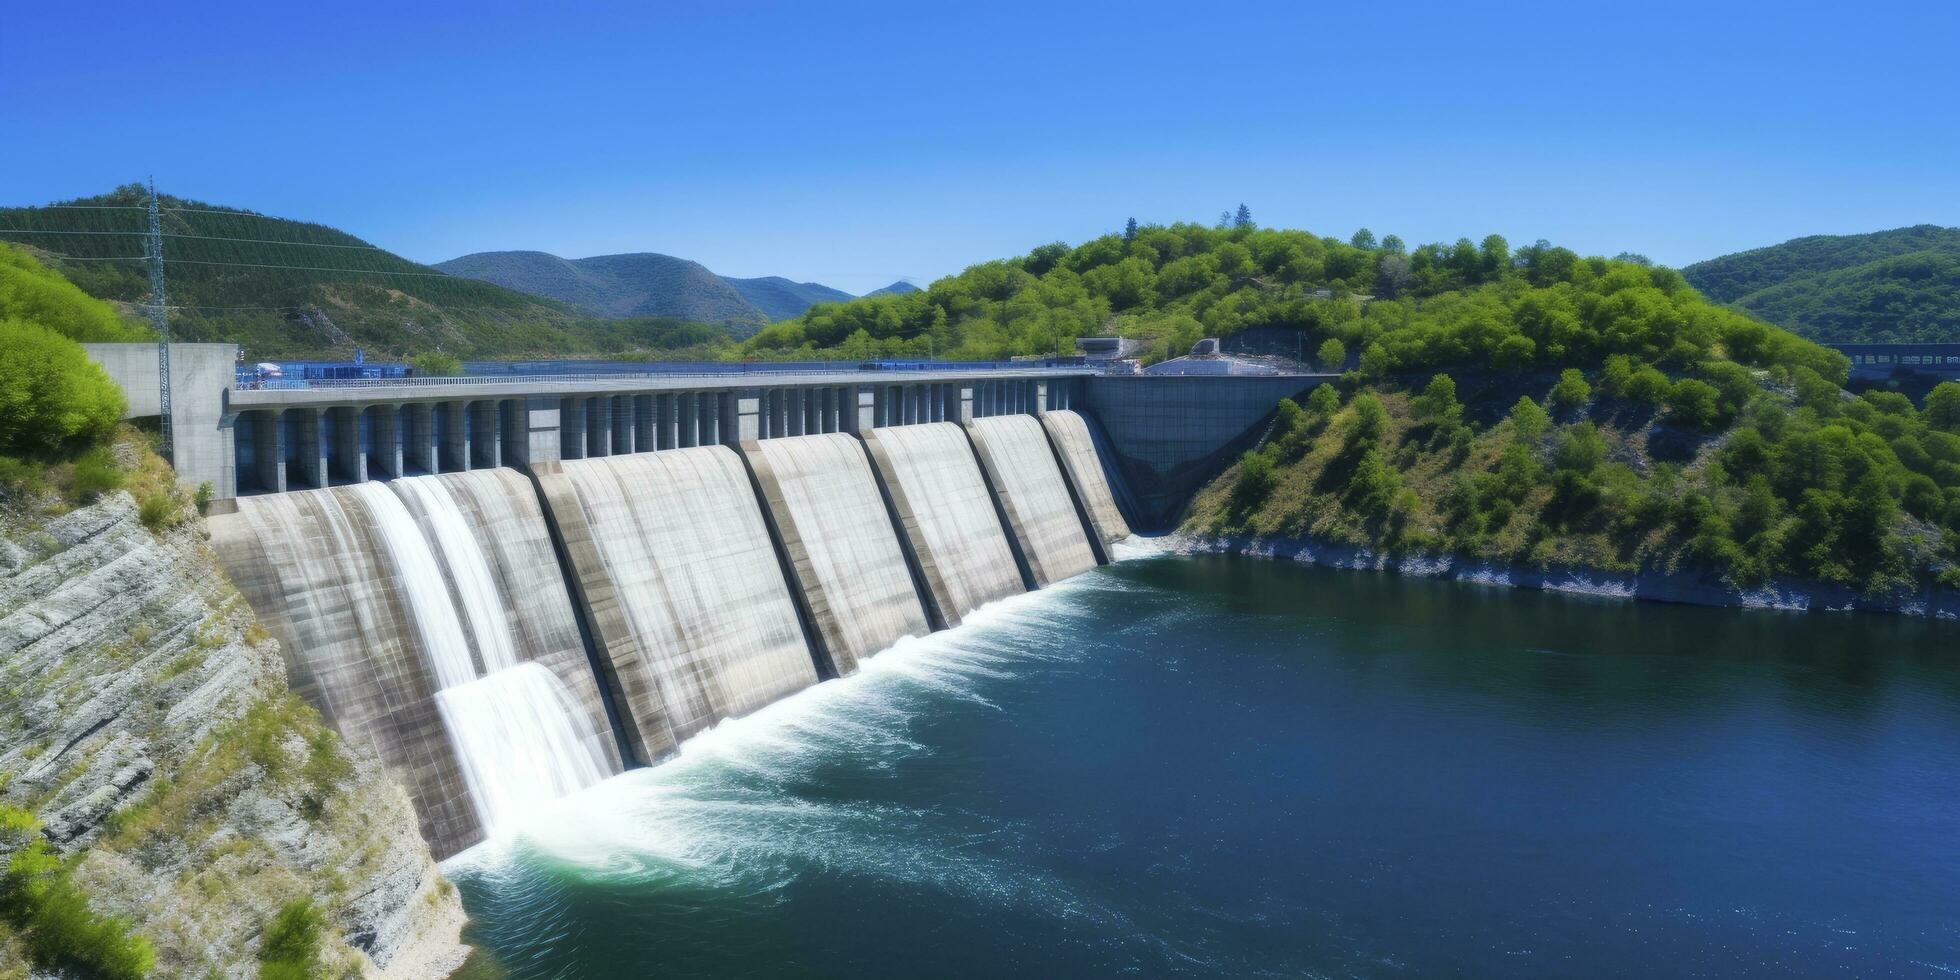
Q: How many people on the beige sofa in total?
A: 0